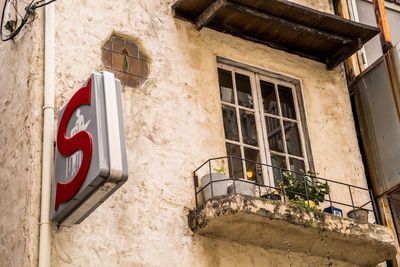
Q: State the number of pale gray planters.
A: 2